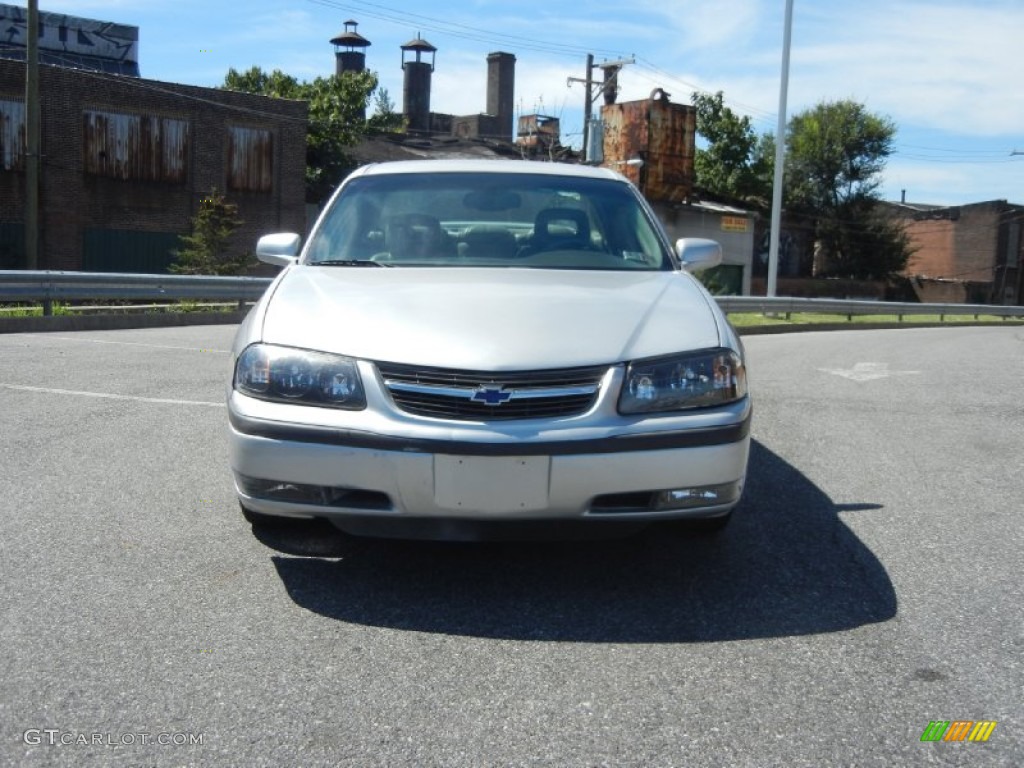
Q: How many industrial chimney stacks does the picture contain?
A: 3